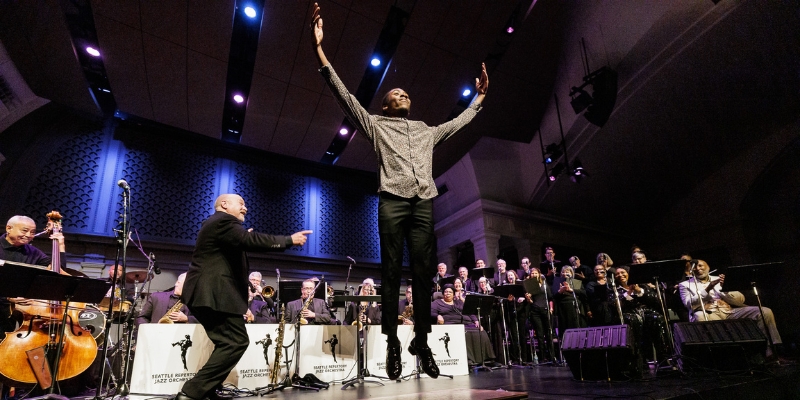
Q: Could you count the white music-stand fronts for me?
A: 5